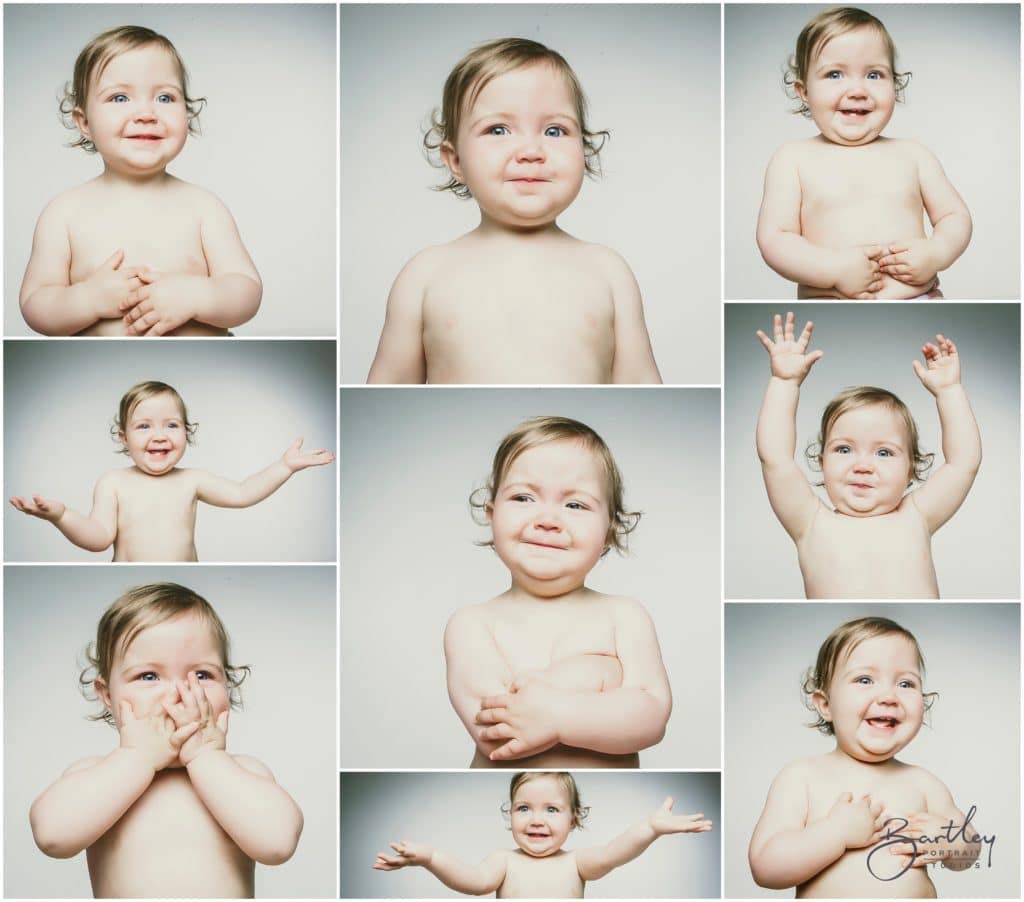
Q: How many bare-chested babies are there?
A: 9